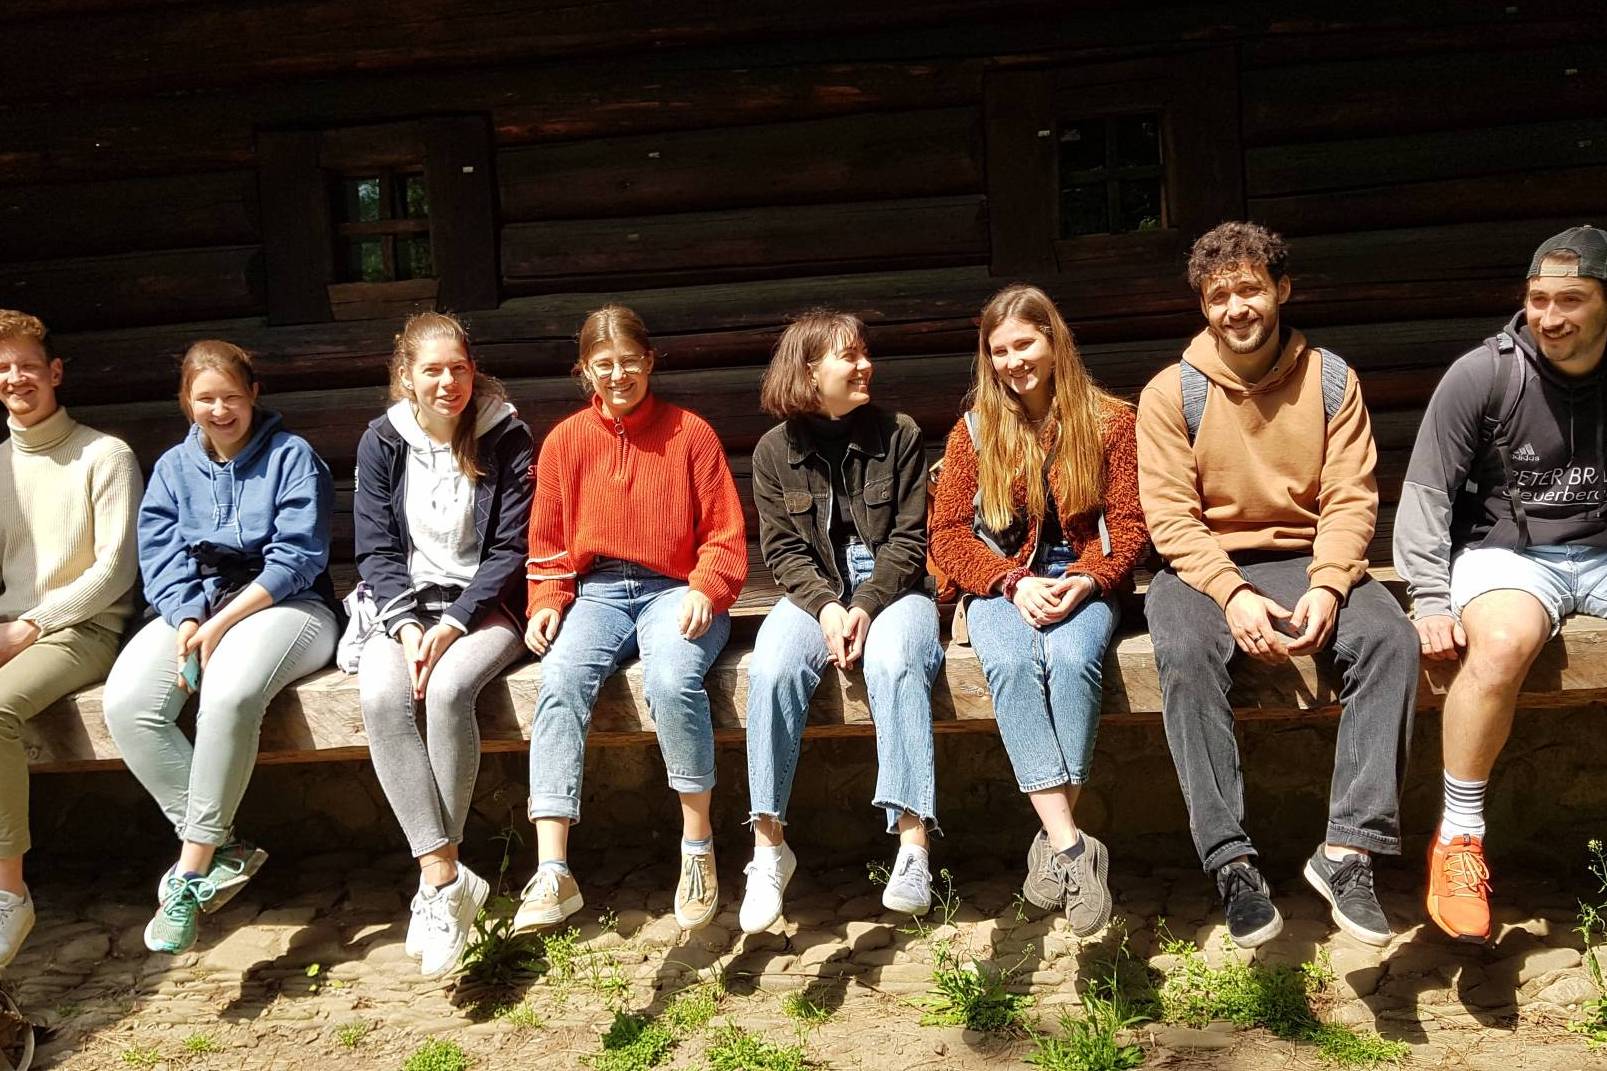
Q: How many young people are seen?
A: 8